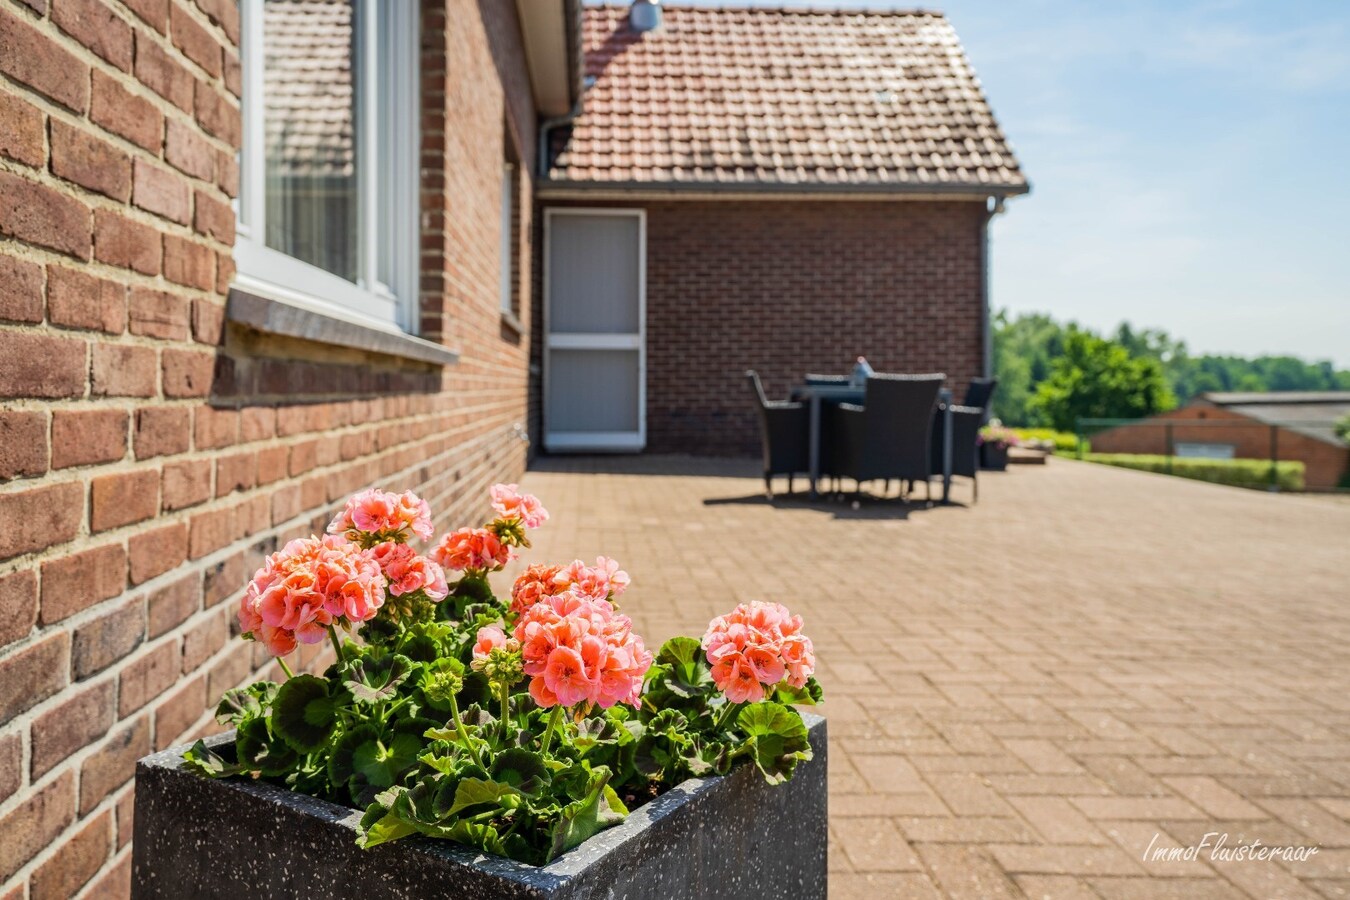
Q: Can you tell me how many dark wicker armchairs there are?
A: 4